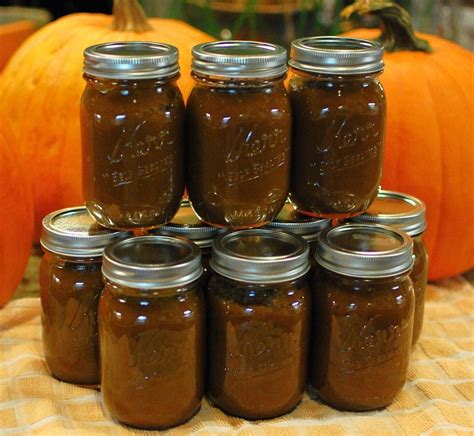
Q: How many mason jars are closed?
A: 10